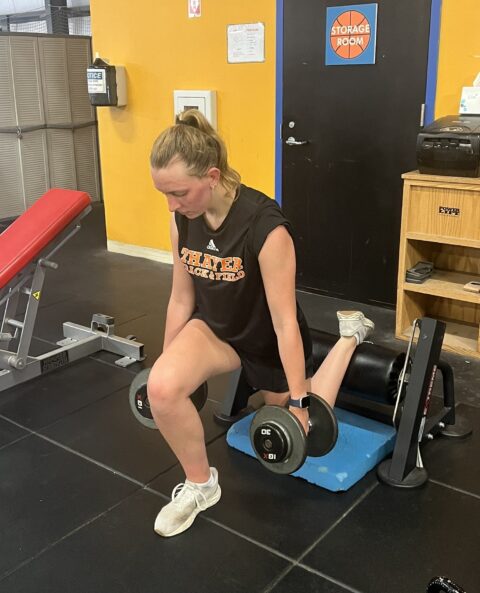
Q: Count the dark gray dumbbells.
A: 2